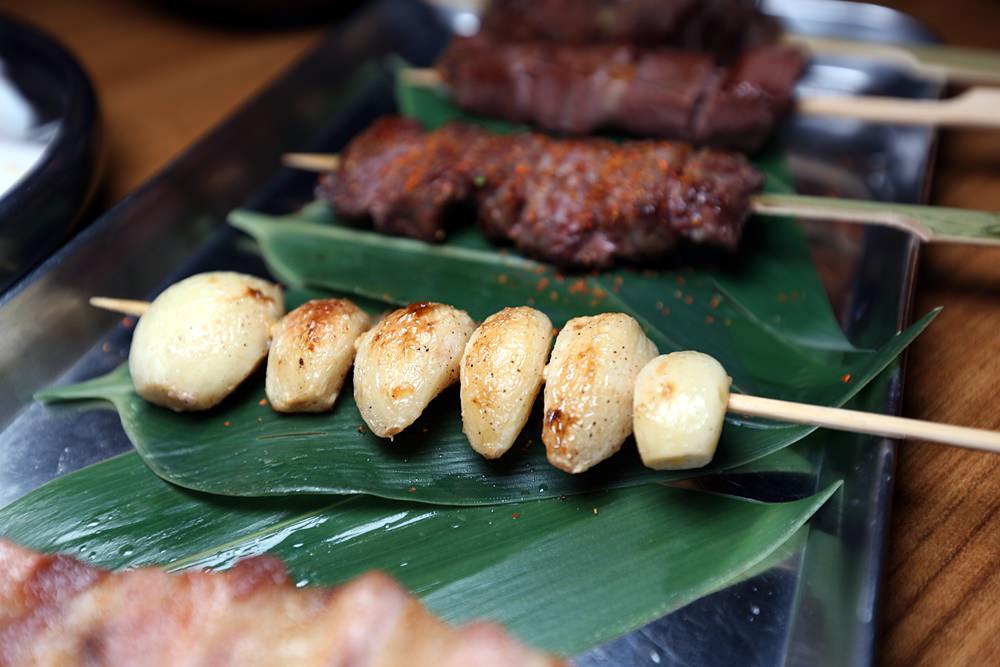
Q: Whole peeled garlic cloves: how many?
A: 6